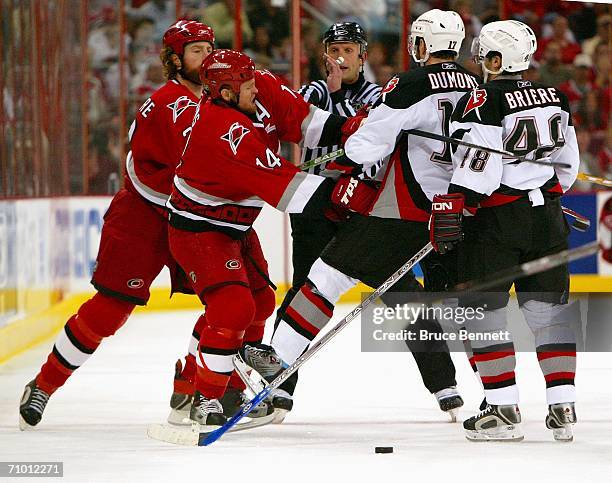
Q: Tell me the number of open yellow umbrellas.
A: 0